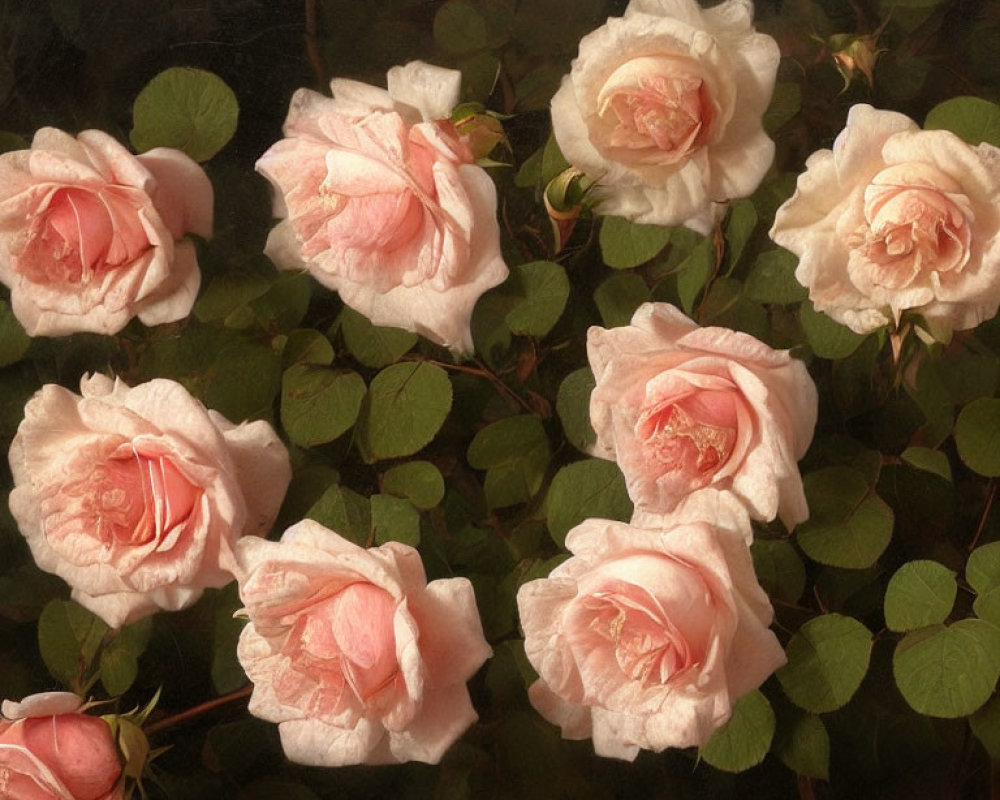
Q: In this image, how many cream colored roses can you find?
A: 2